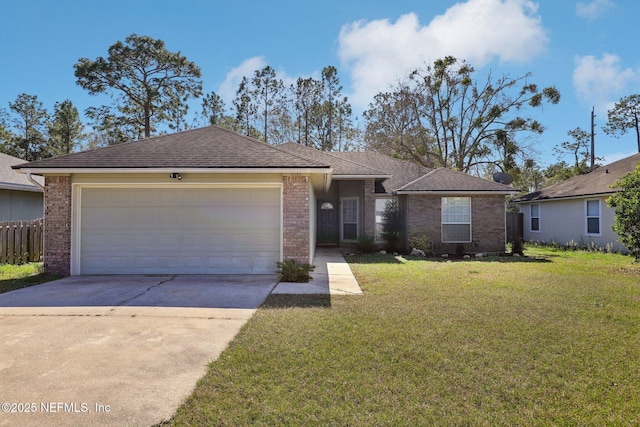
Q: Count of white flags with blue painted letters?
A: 0